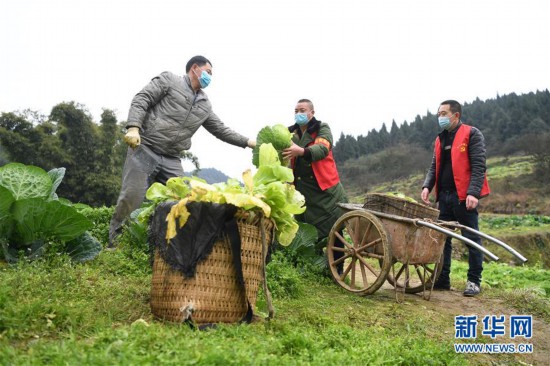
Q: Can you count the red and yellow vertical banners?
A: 0